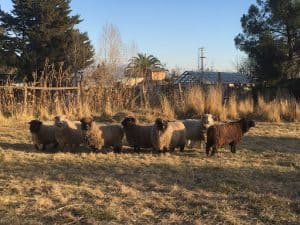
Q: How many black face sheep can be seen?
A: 5